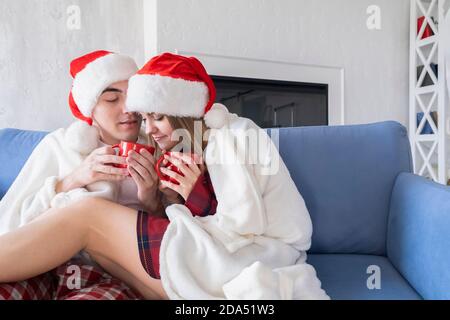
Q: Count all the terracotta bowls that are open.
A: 0